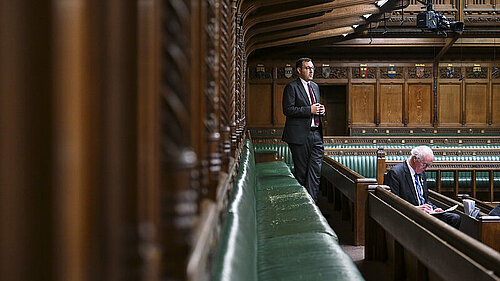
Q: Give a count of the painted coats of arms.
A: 8